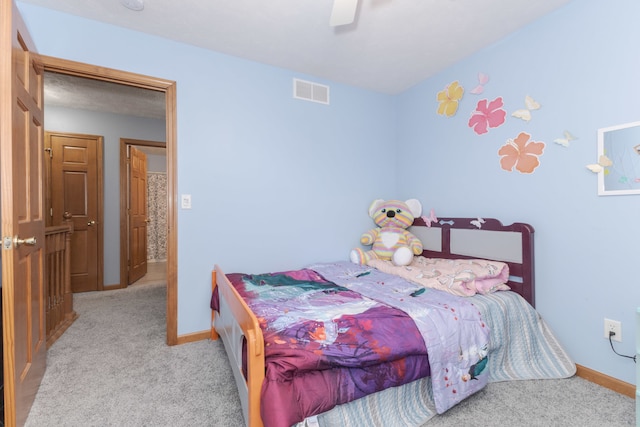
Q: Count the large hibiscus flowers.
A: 3